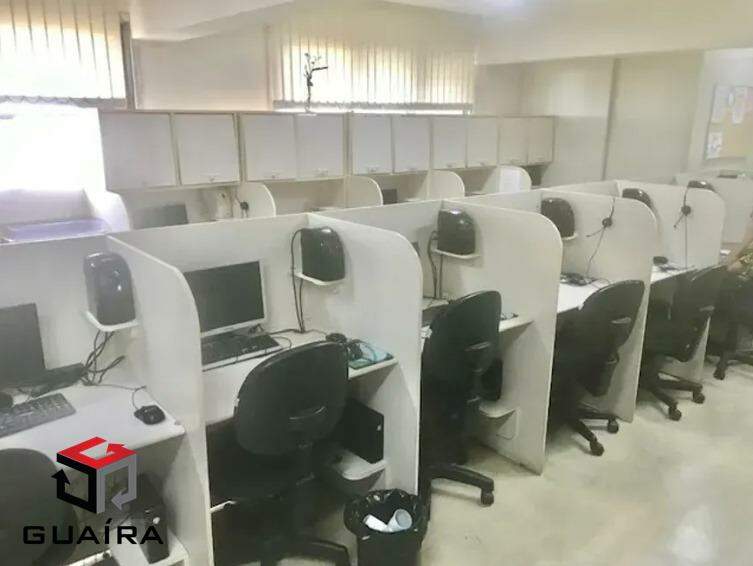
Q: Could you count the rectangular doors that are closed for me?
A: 10